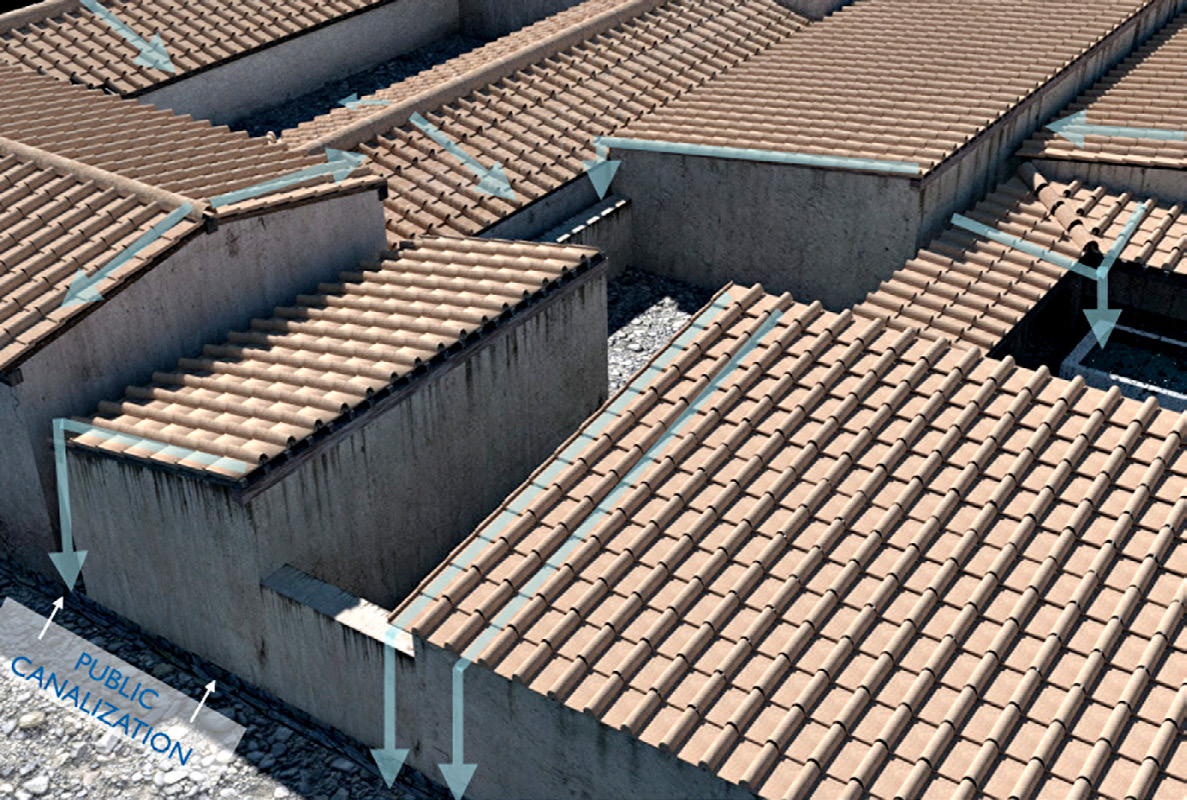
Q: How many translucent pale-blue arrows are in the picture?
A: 11